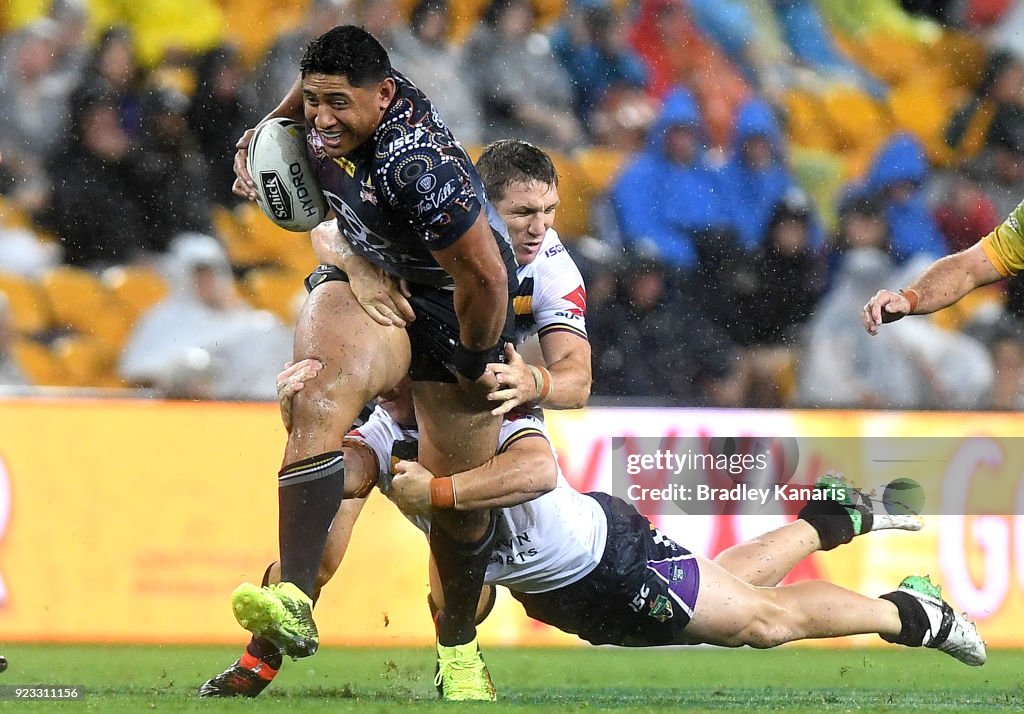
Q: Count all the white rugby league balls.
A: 1